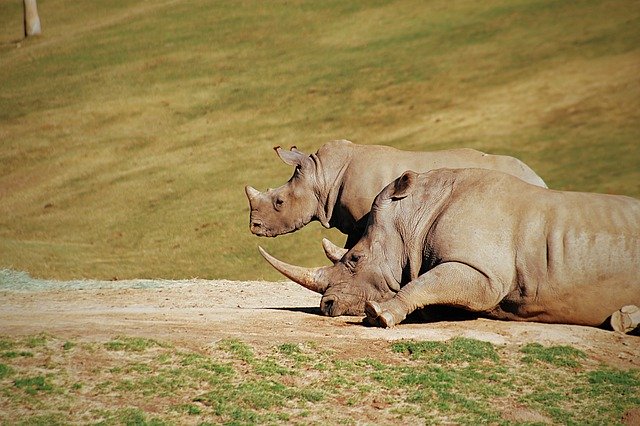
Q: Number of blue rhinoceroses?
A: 0